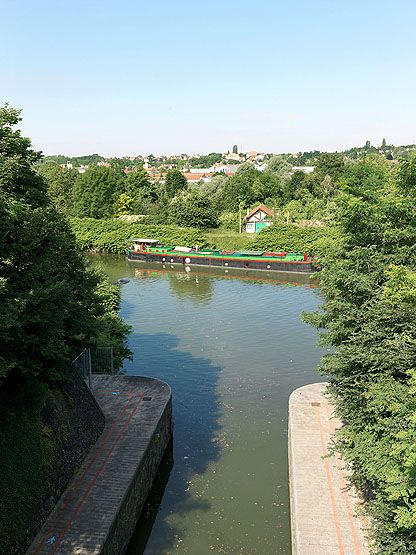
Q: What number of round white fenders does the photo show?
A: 5